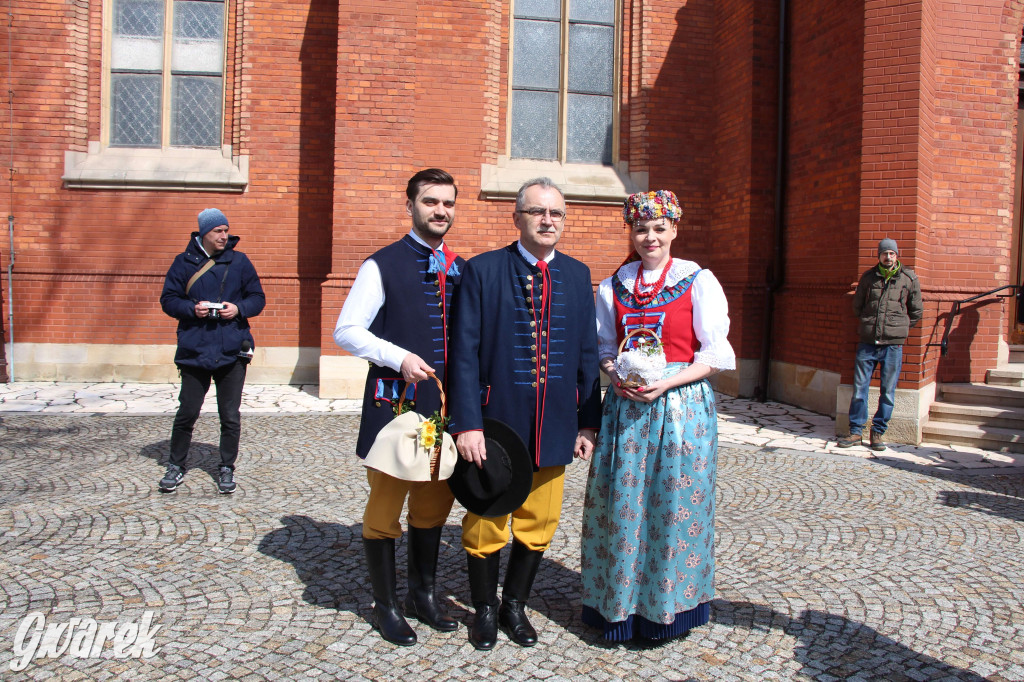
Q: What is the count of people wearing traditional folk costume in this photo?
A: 3